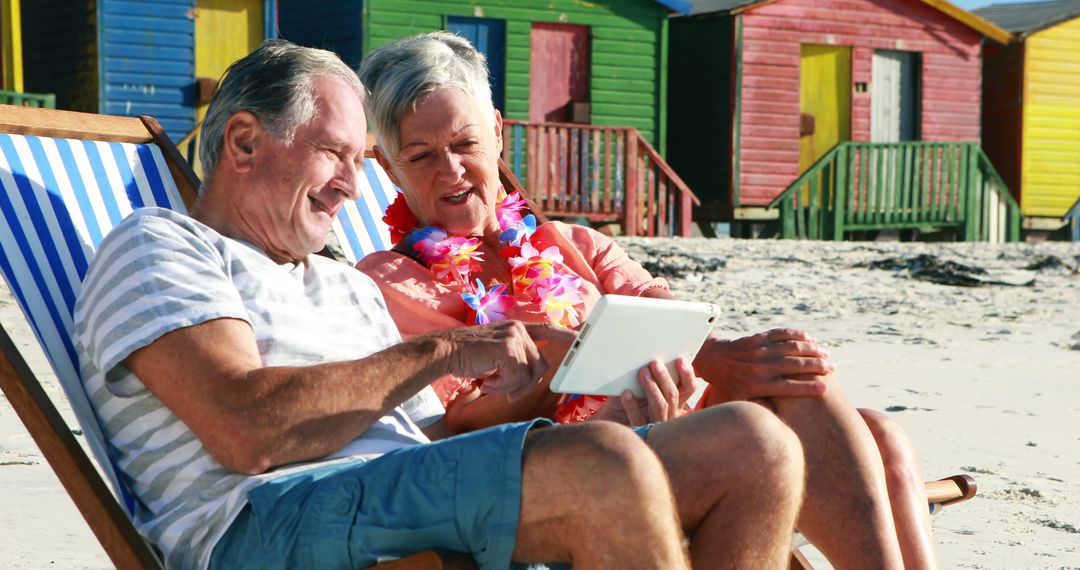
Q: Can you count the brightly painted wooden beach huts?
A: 5